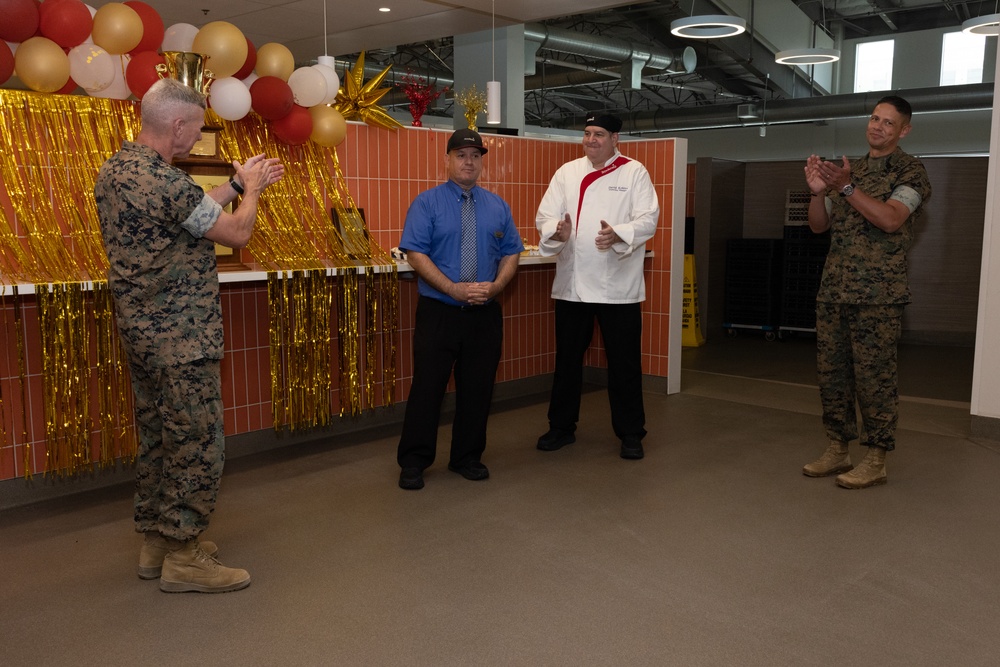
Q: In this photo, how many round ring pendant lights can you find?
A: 3